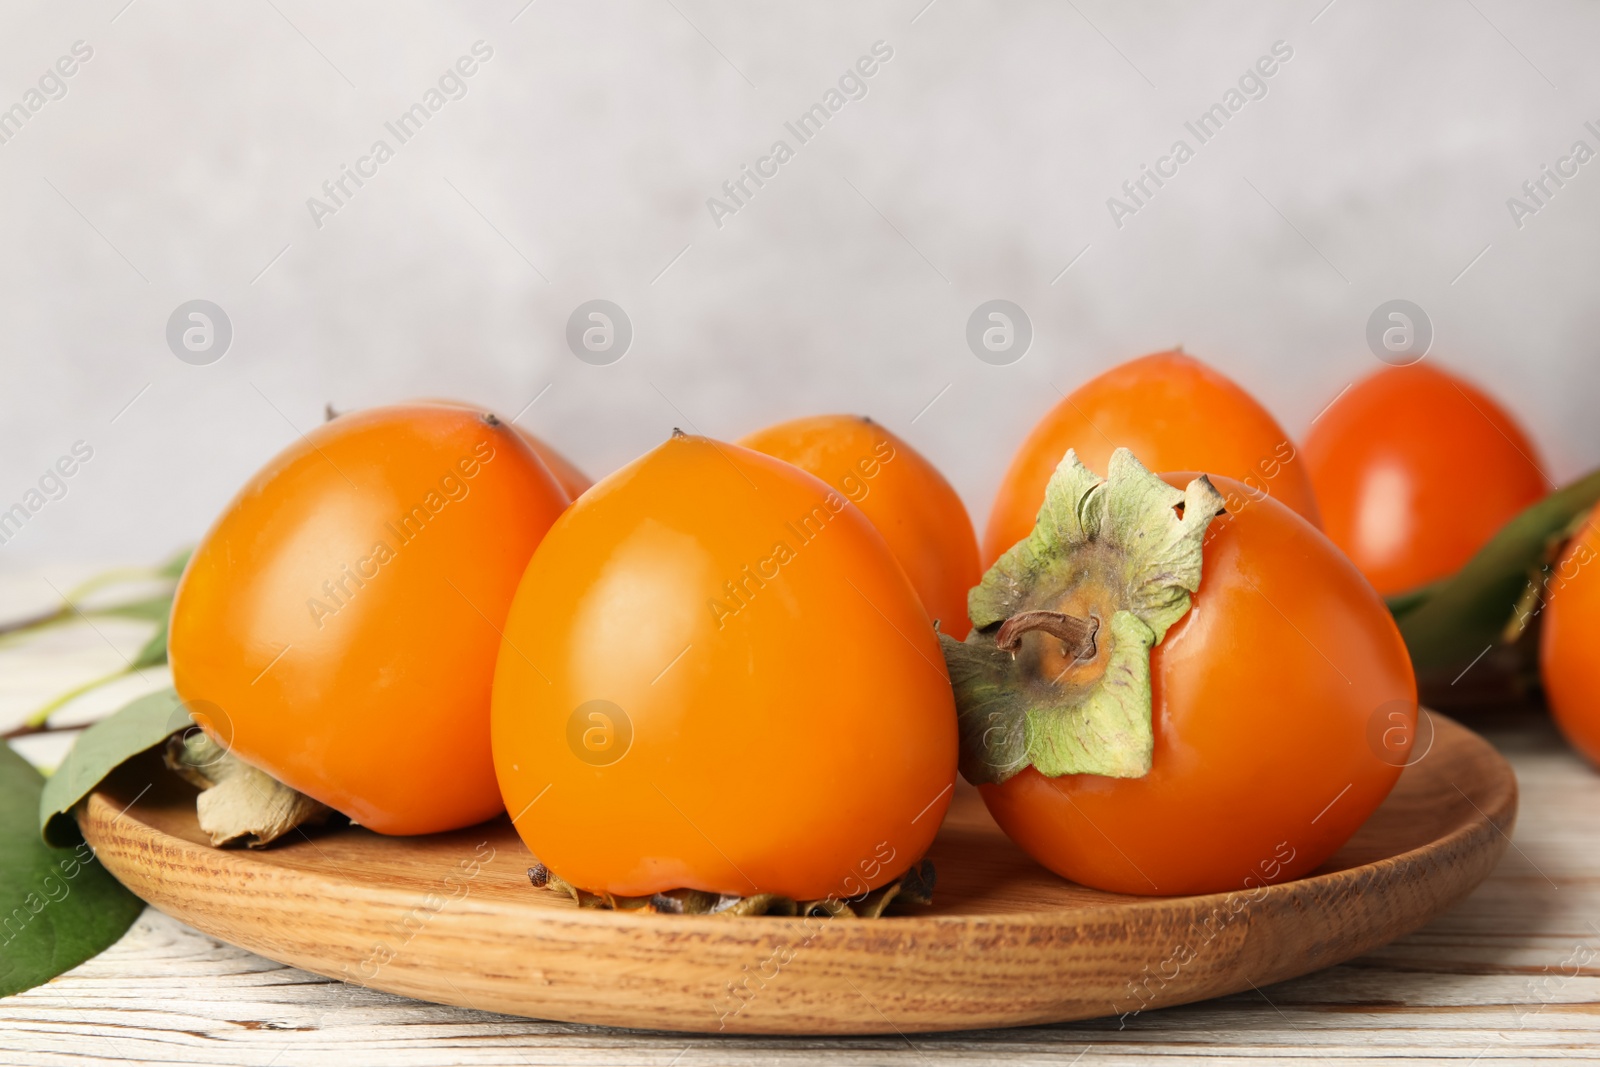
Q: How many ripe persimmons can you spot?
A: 8